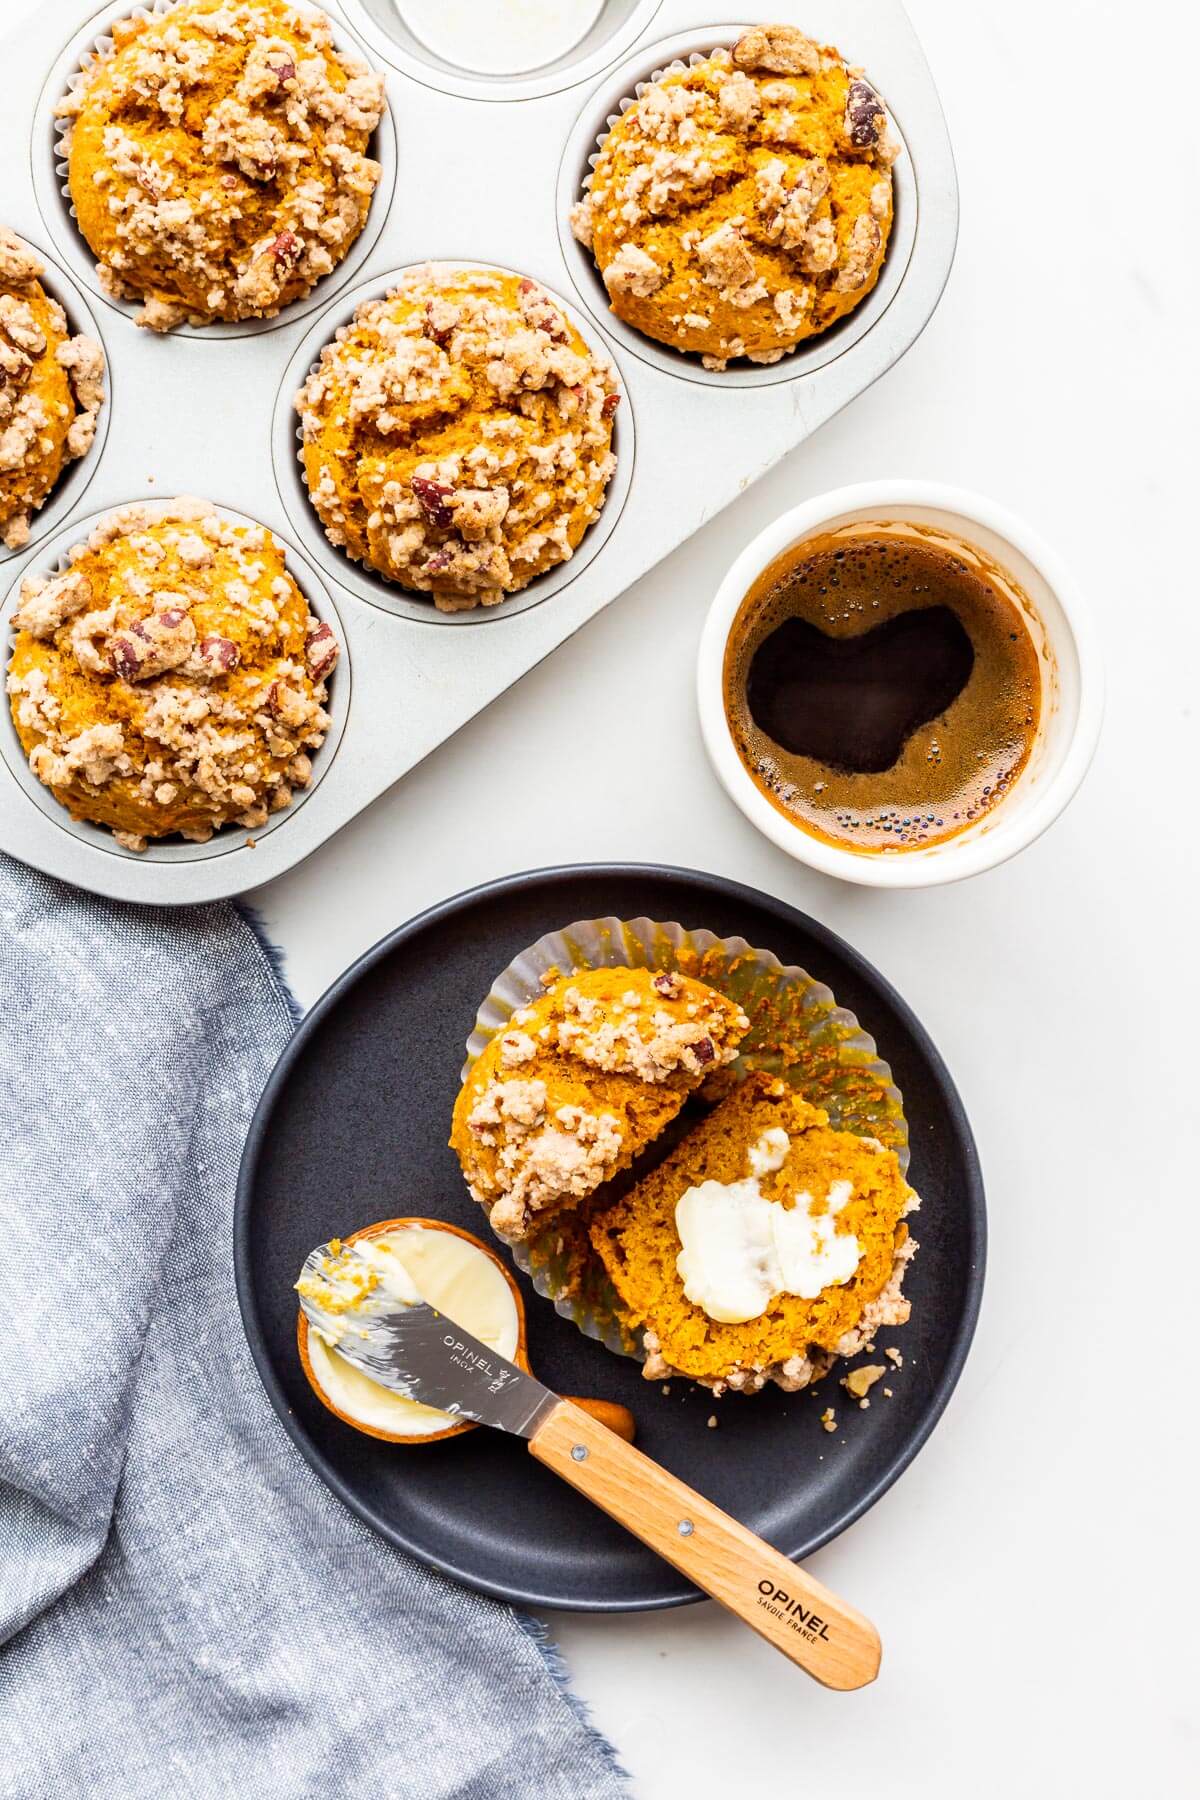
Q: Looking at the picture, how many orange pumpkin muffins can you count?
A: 6